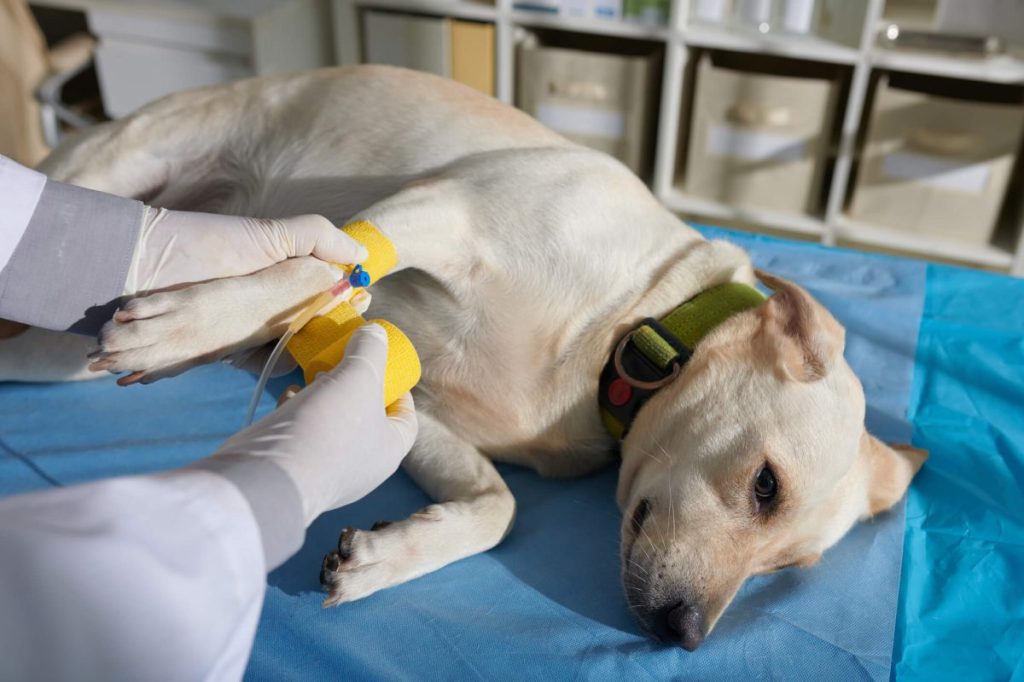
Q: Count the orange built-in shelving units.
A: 0